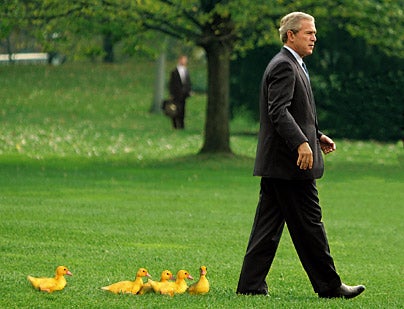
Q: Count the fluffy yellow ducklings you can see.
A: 5